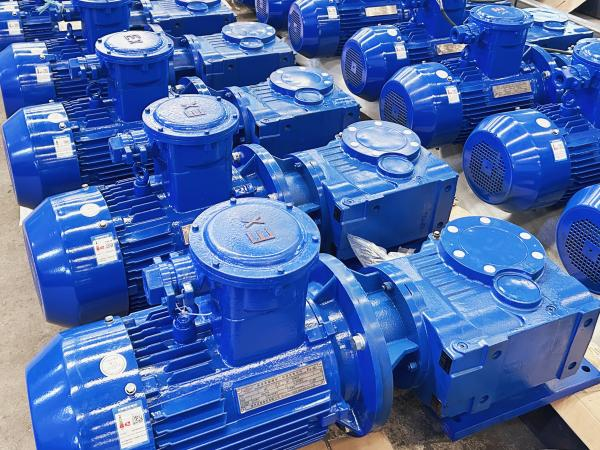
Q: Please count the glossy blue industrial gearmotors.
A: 11